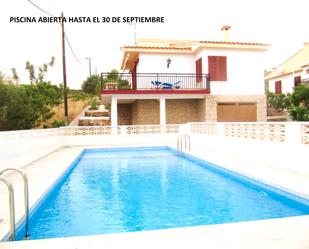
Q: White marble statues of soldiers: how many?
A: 0